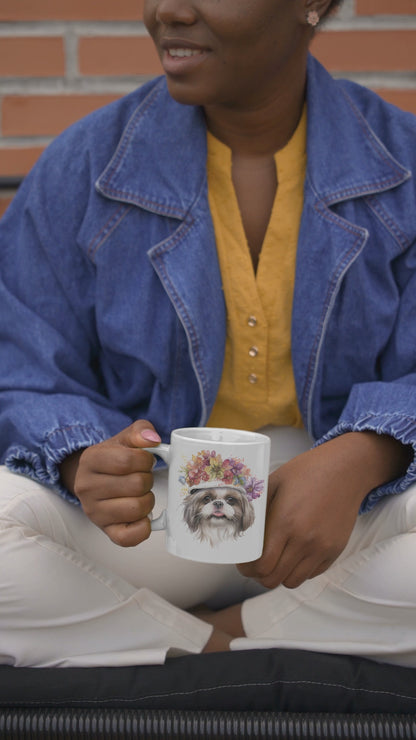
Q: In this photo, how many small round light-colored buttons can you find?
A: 3